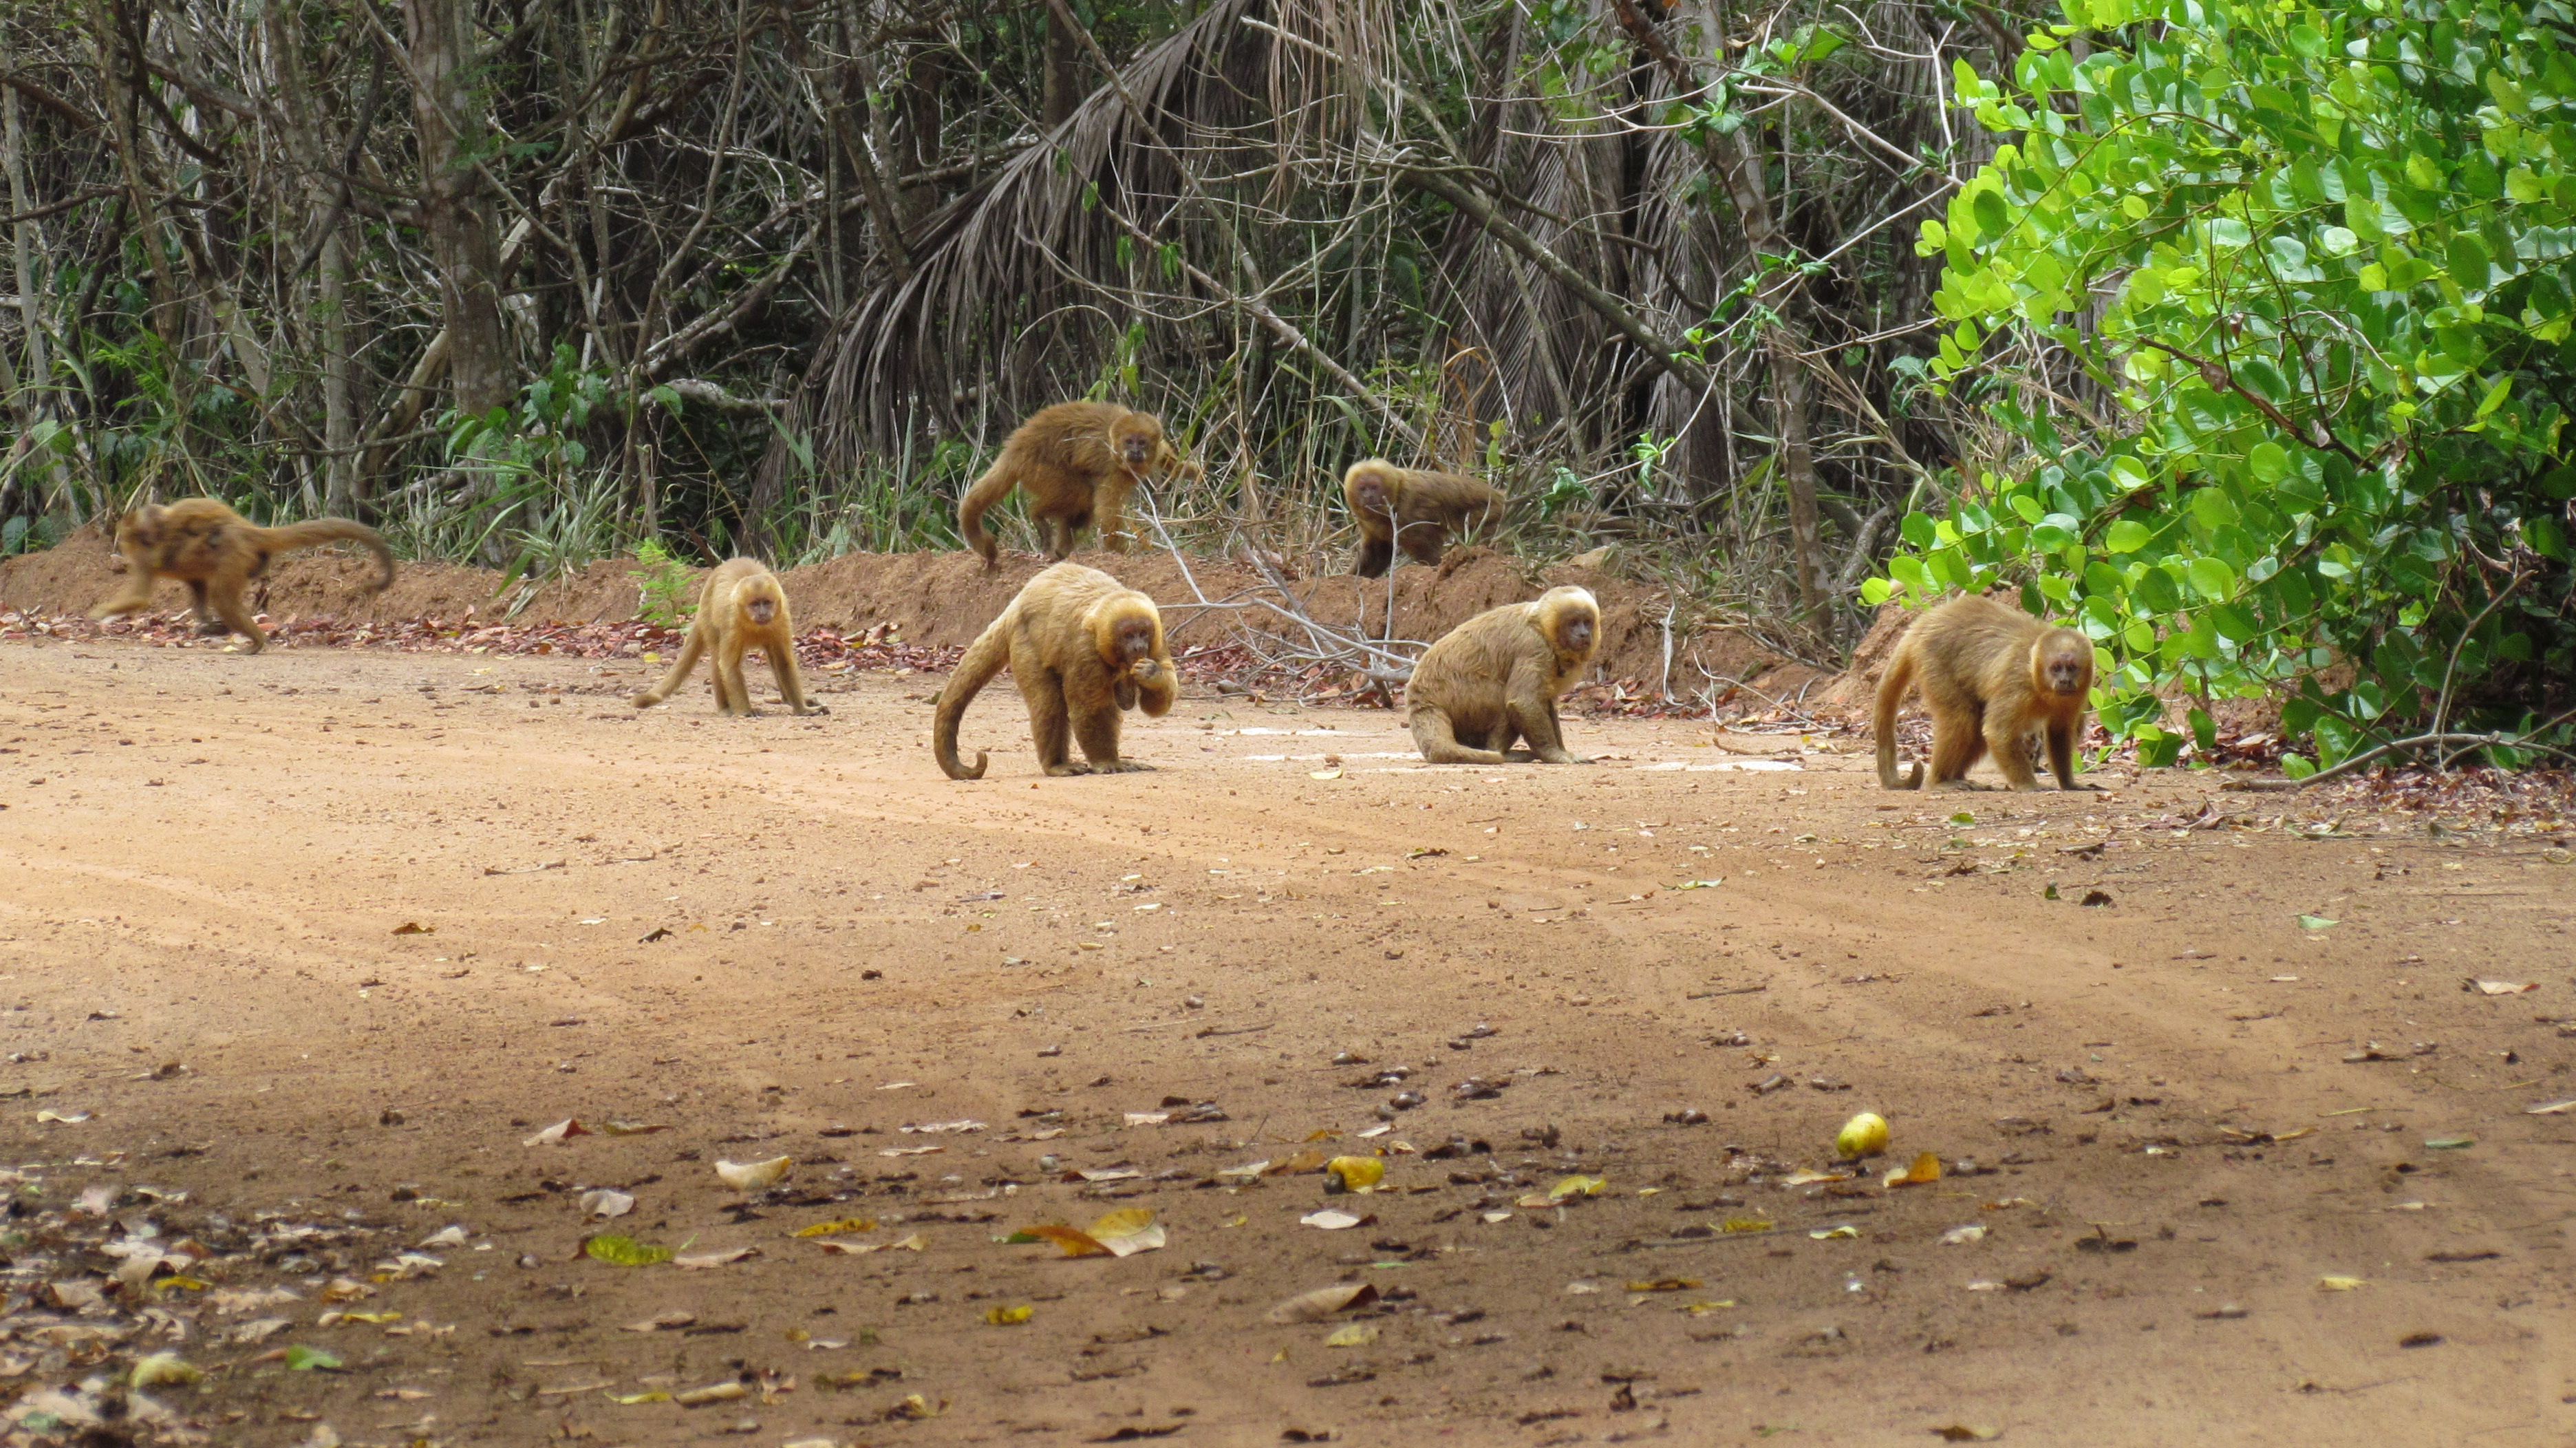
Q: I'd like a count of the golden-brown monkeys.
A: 7